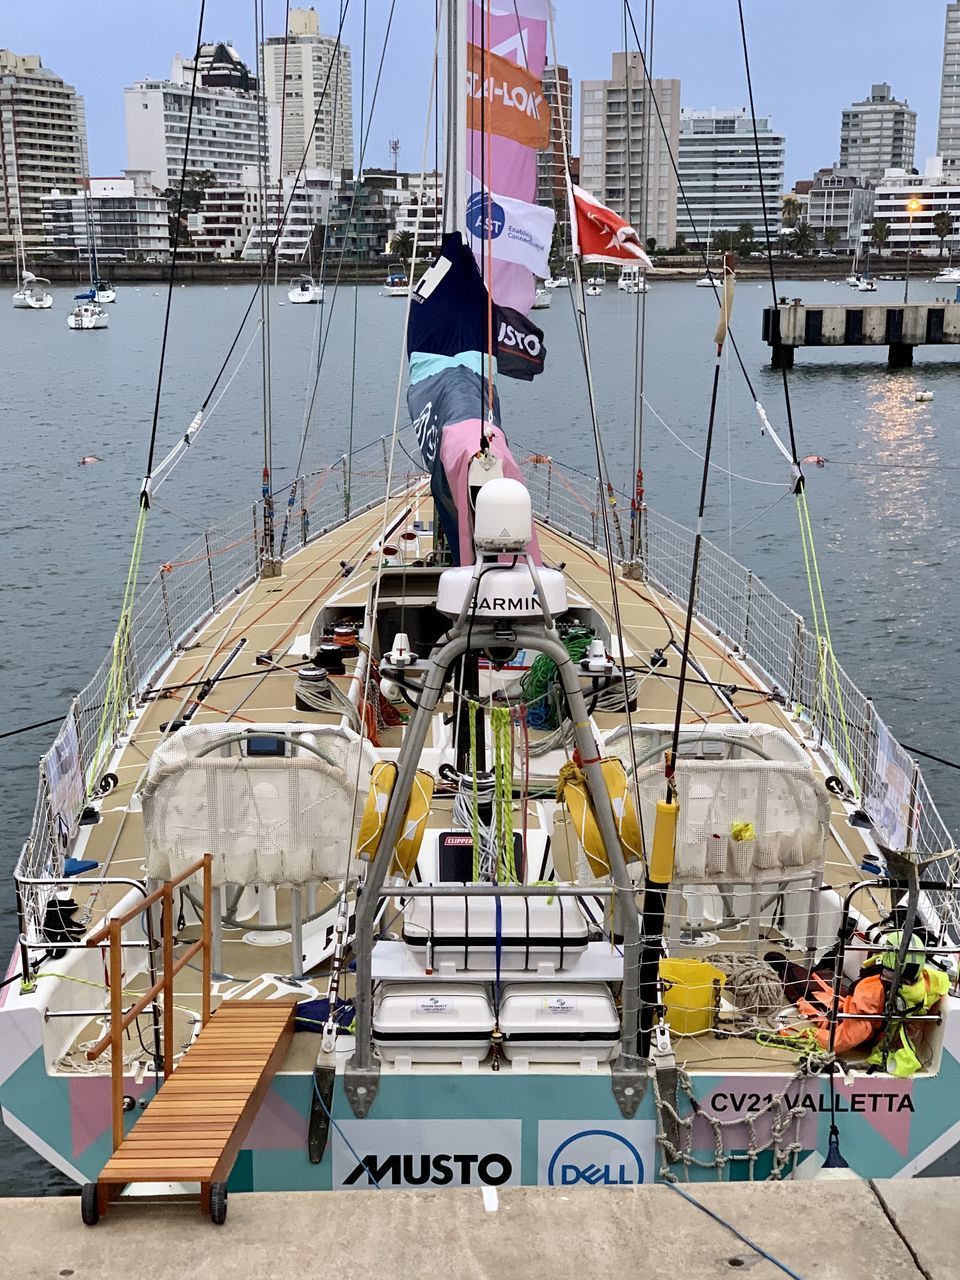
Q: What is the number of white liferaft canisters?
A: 3